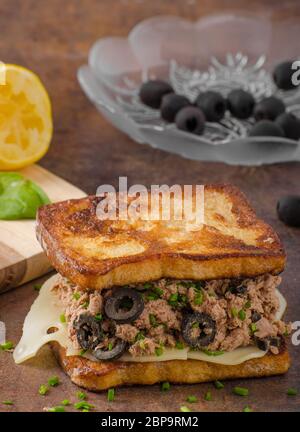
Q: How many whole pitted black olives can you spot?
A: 10